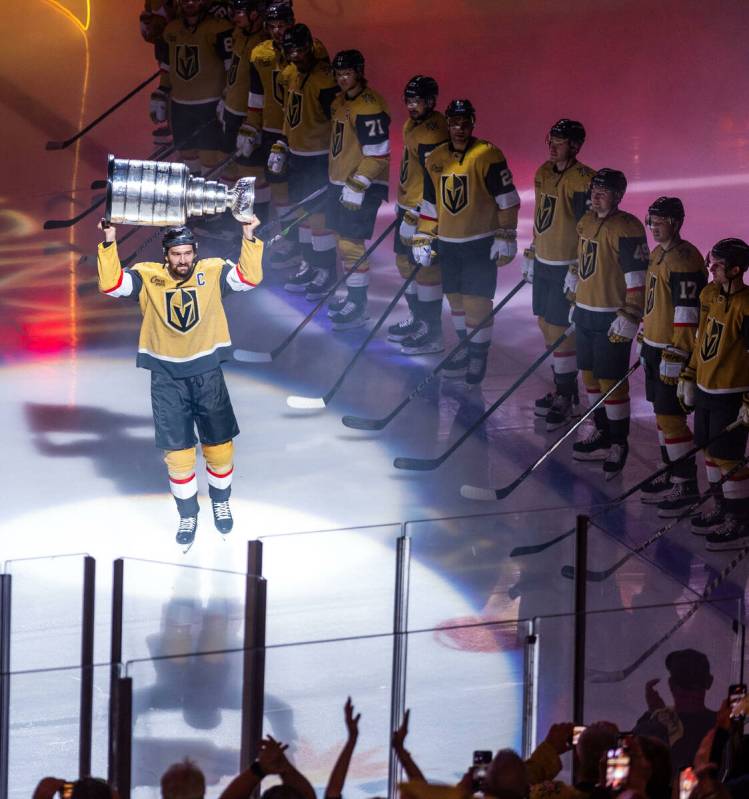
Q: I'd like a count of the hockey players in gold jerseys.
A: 13